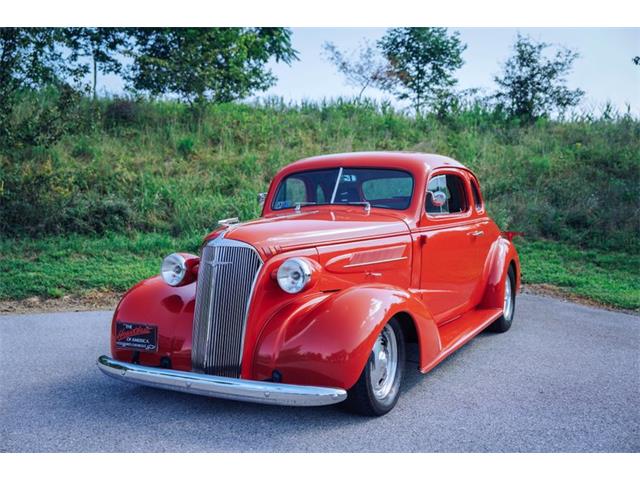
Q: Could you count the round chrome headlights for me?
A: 2